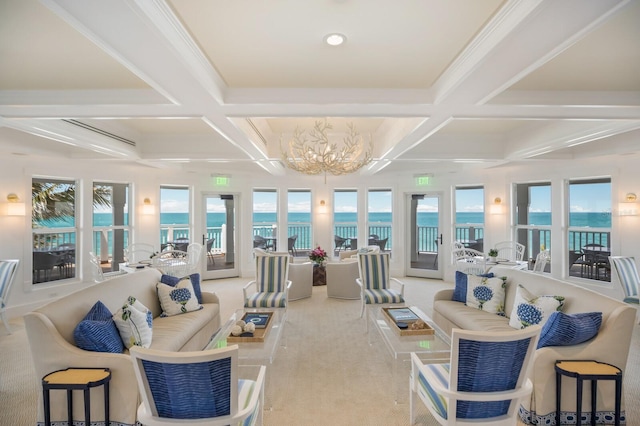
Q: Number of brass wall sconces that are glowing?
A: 5